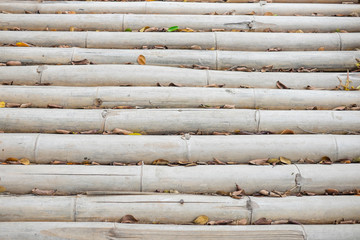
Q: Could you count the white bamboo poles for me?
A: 11